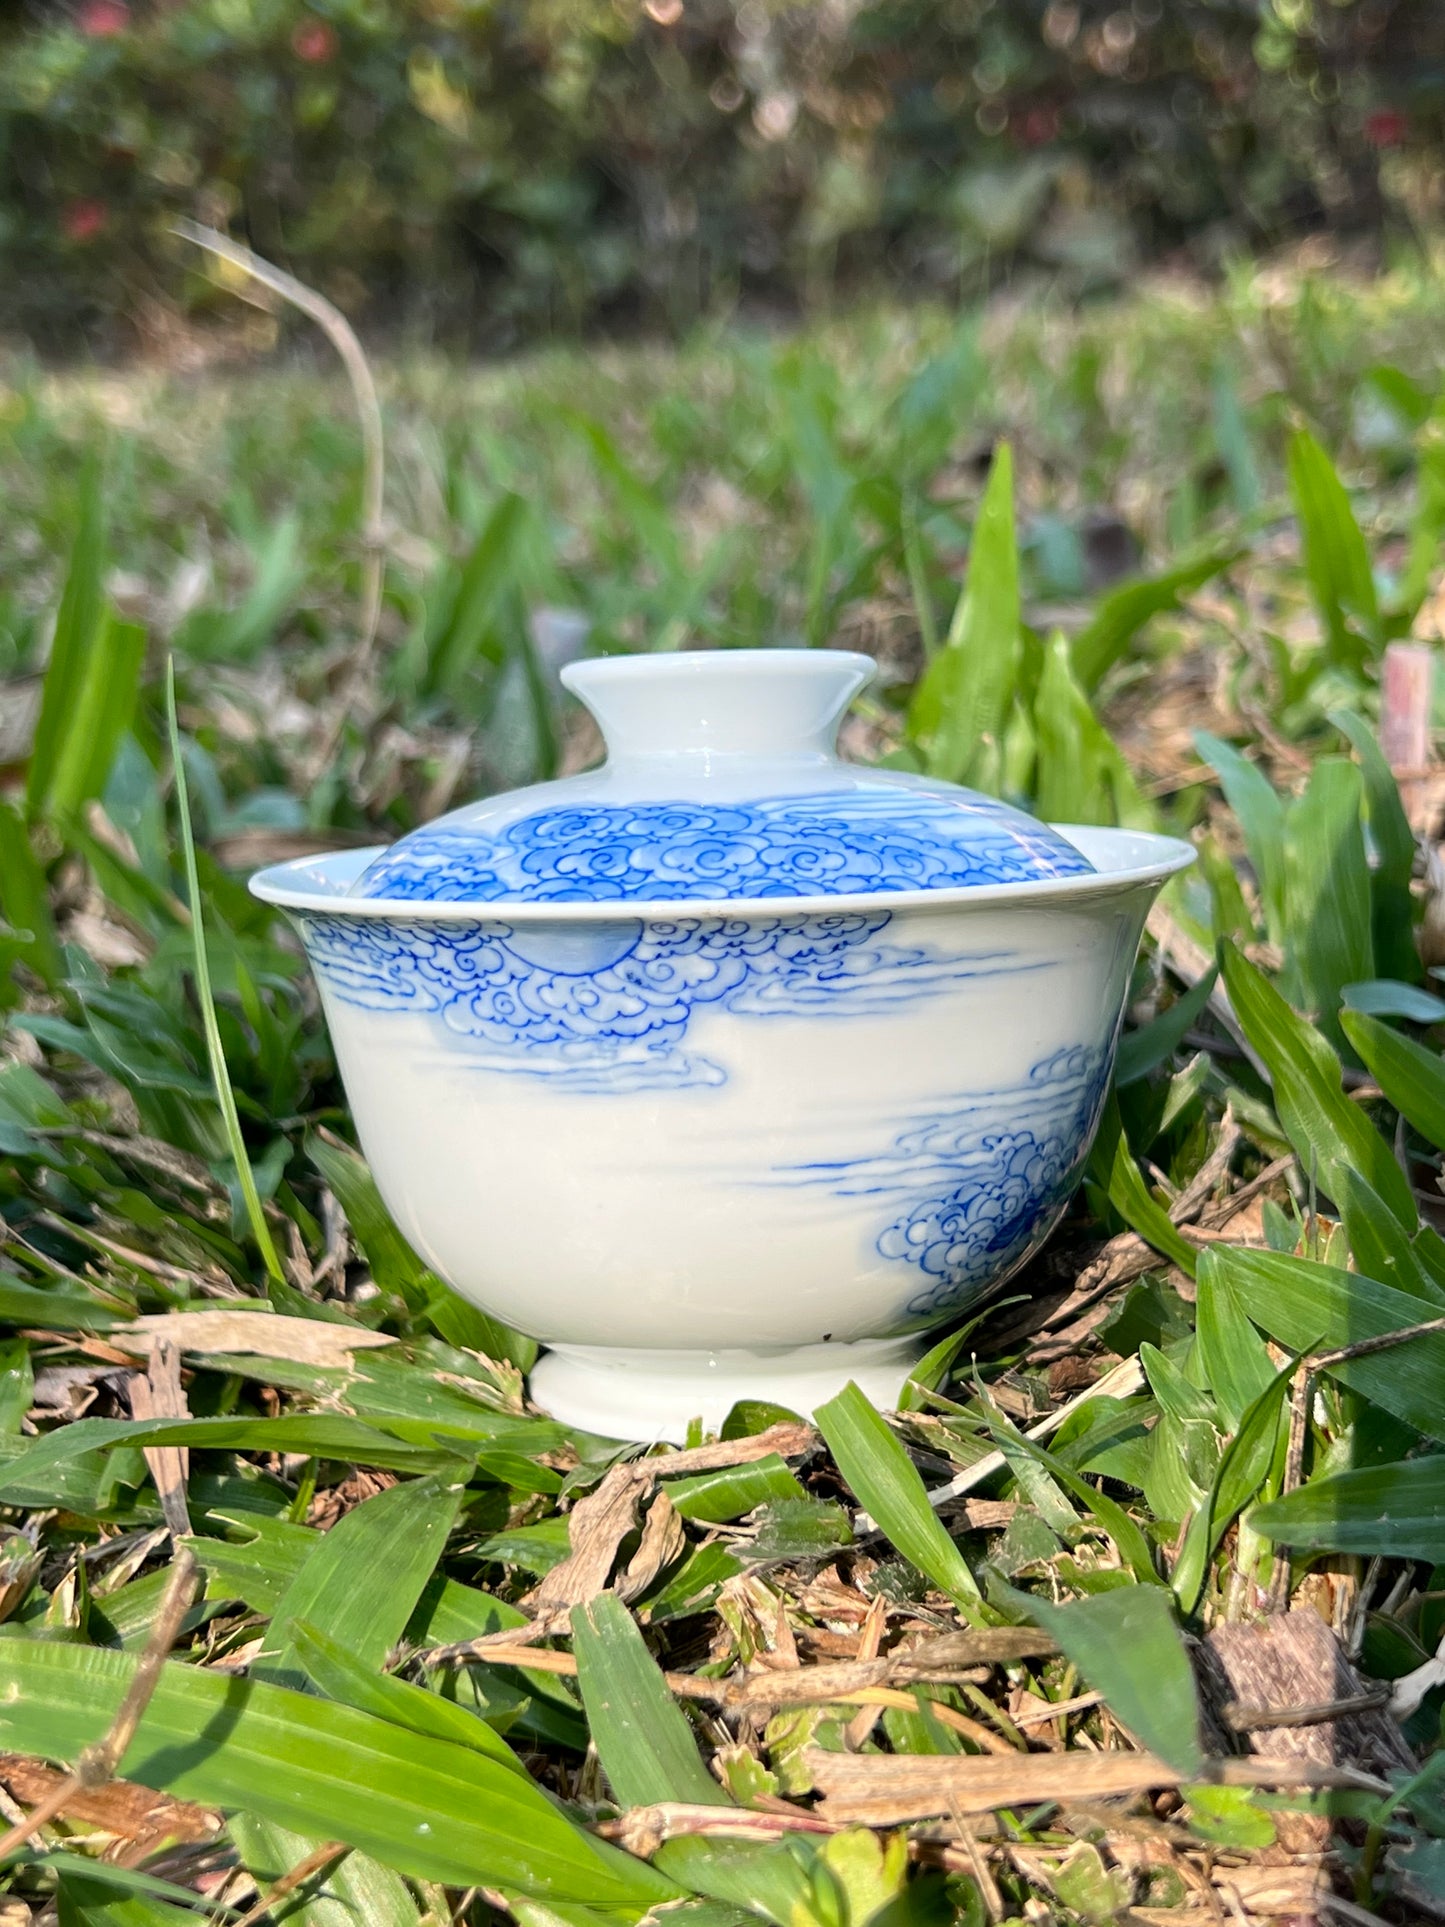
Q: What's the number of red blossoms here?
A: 5